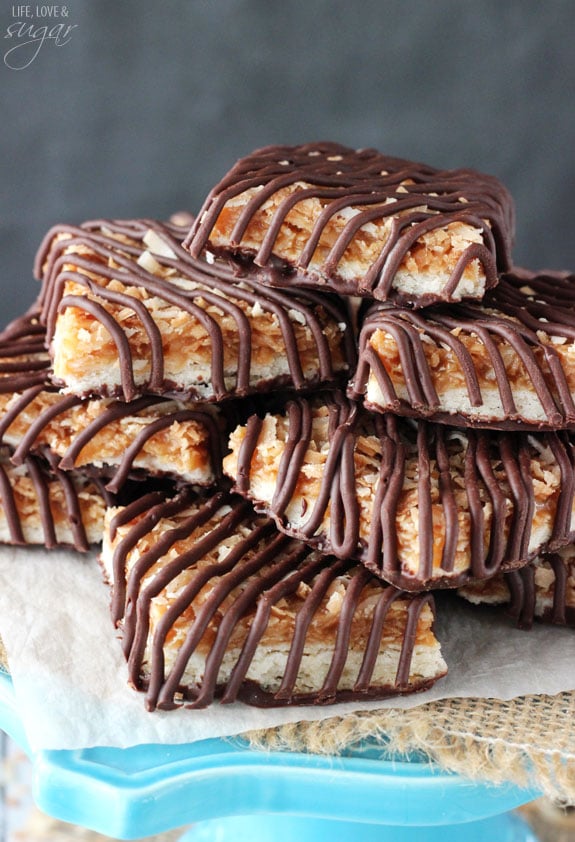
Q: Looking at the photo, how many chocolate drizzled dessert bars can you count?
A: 8